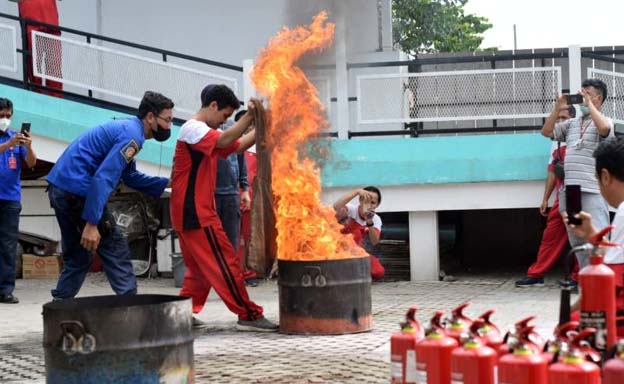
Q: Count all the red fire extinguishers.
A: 11